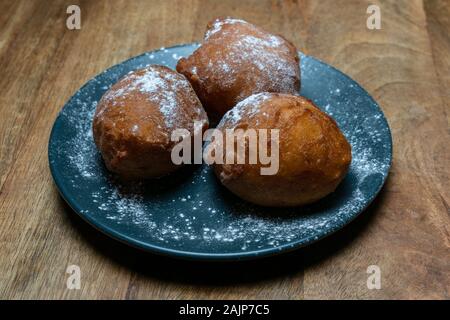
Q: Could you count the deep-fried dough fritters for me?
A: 3